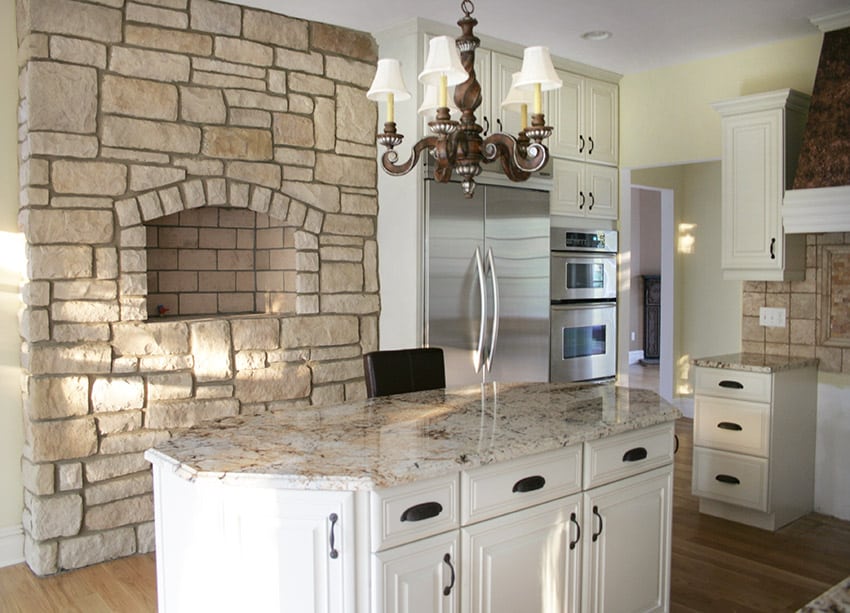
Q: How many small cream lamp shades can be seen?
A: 5